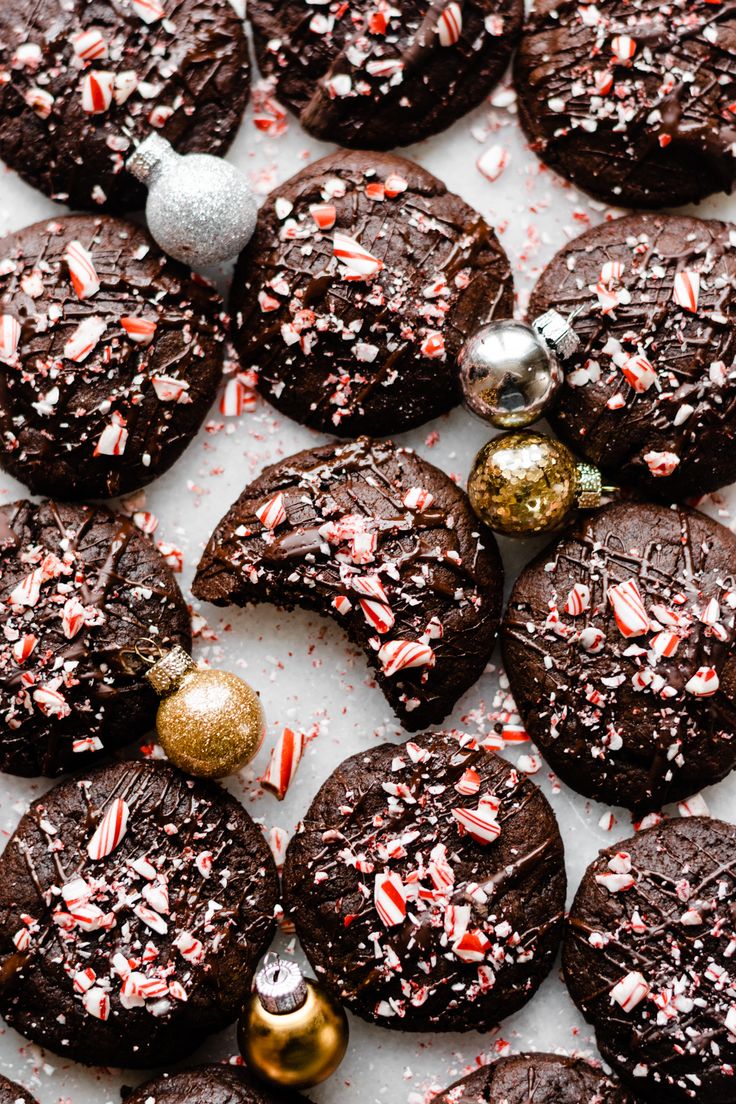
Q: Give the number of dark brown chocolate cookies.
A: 15